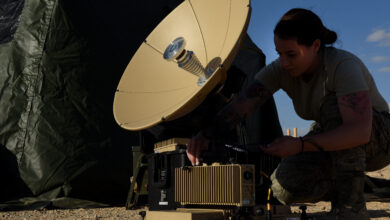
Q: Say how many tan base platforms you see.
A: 1